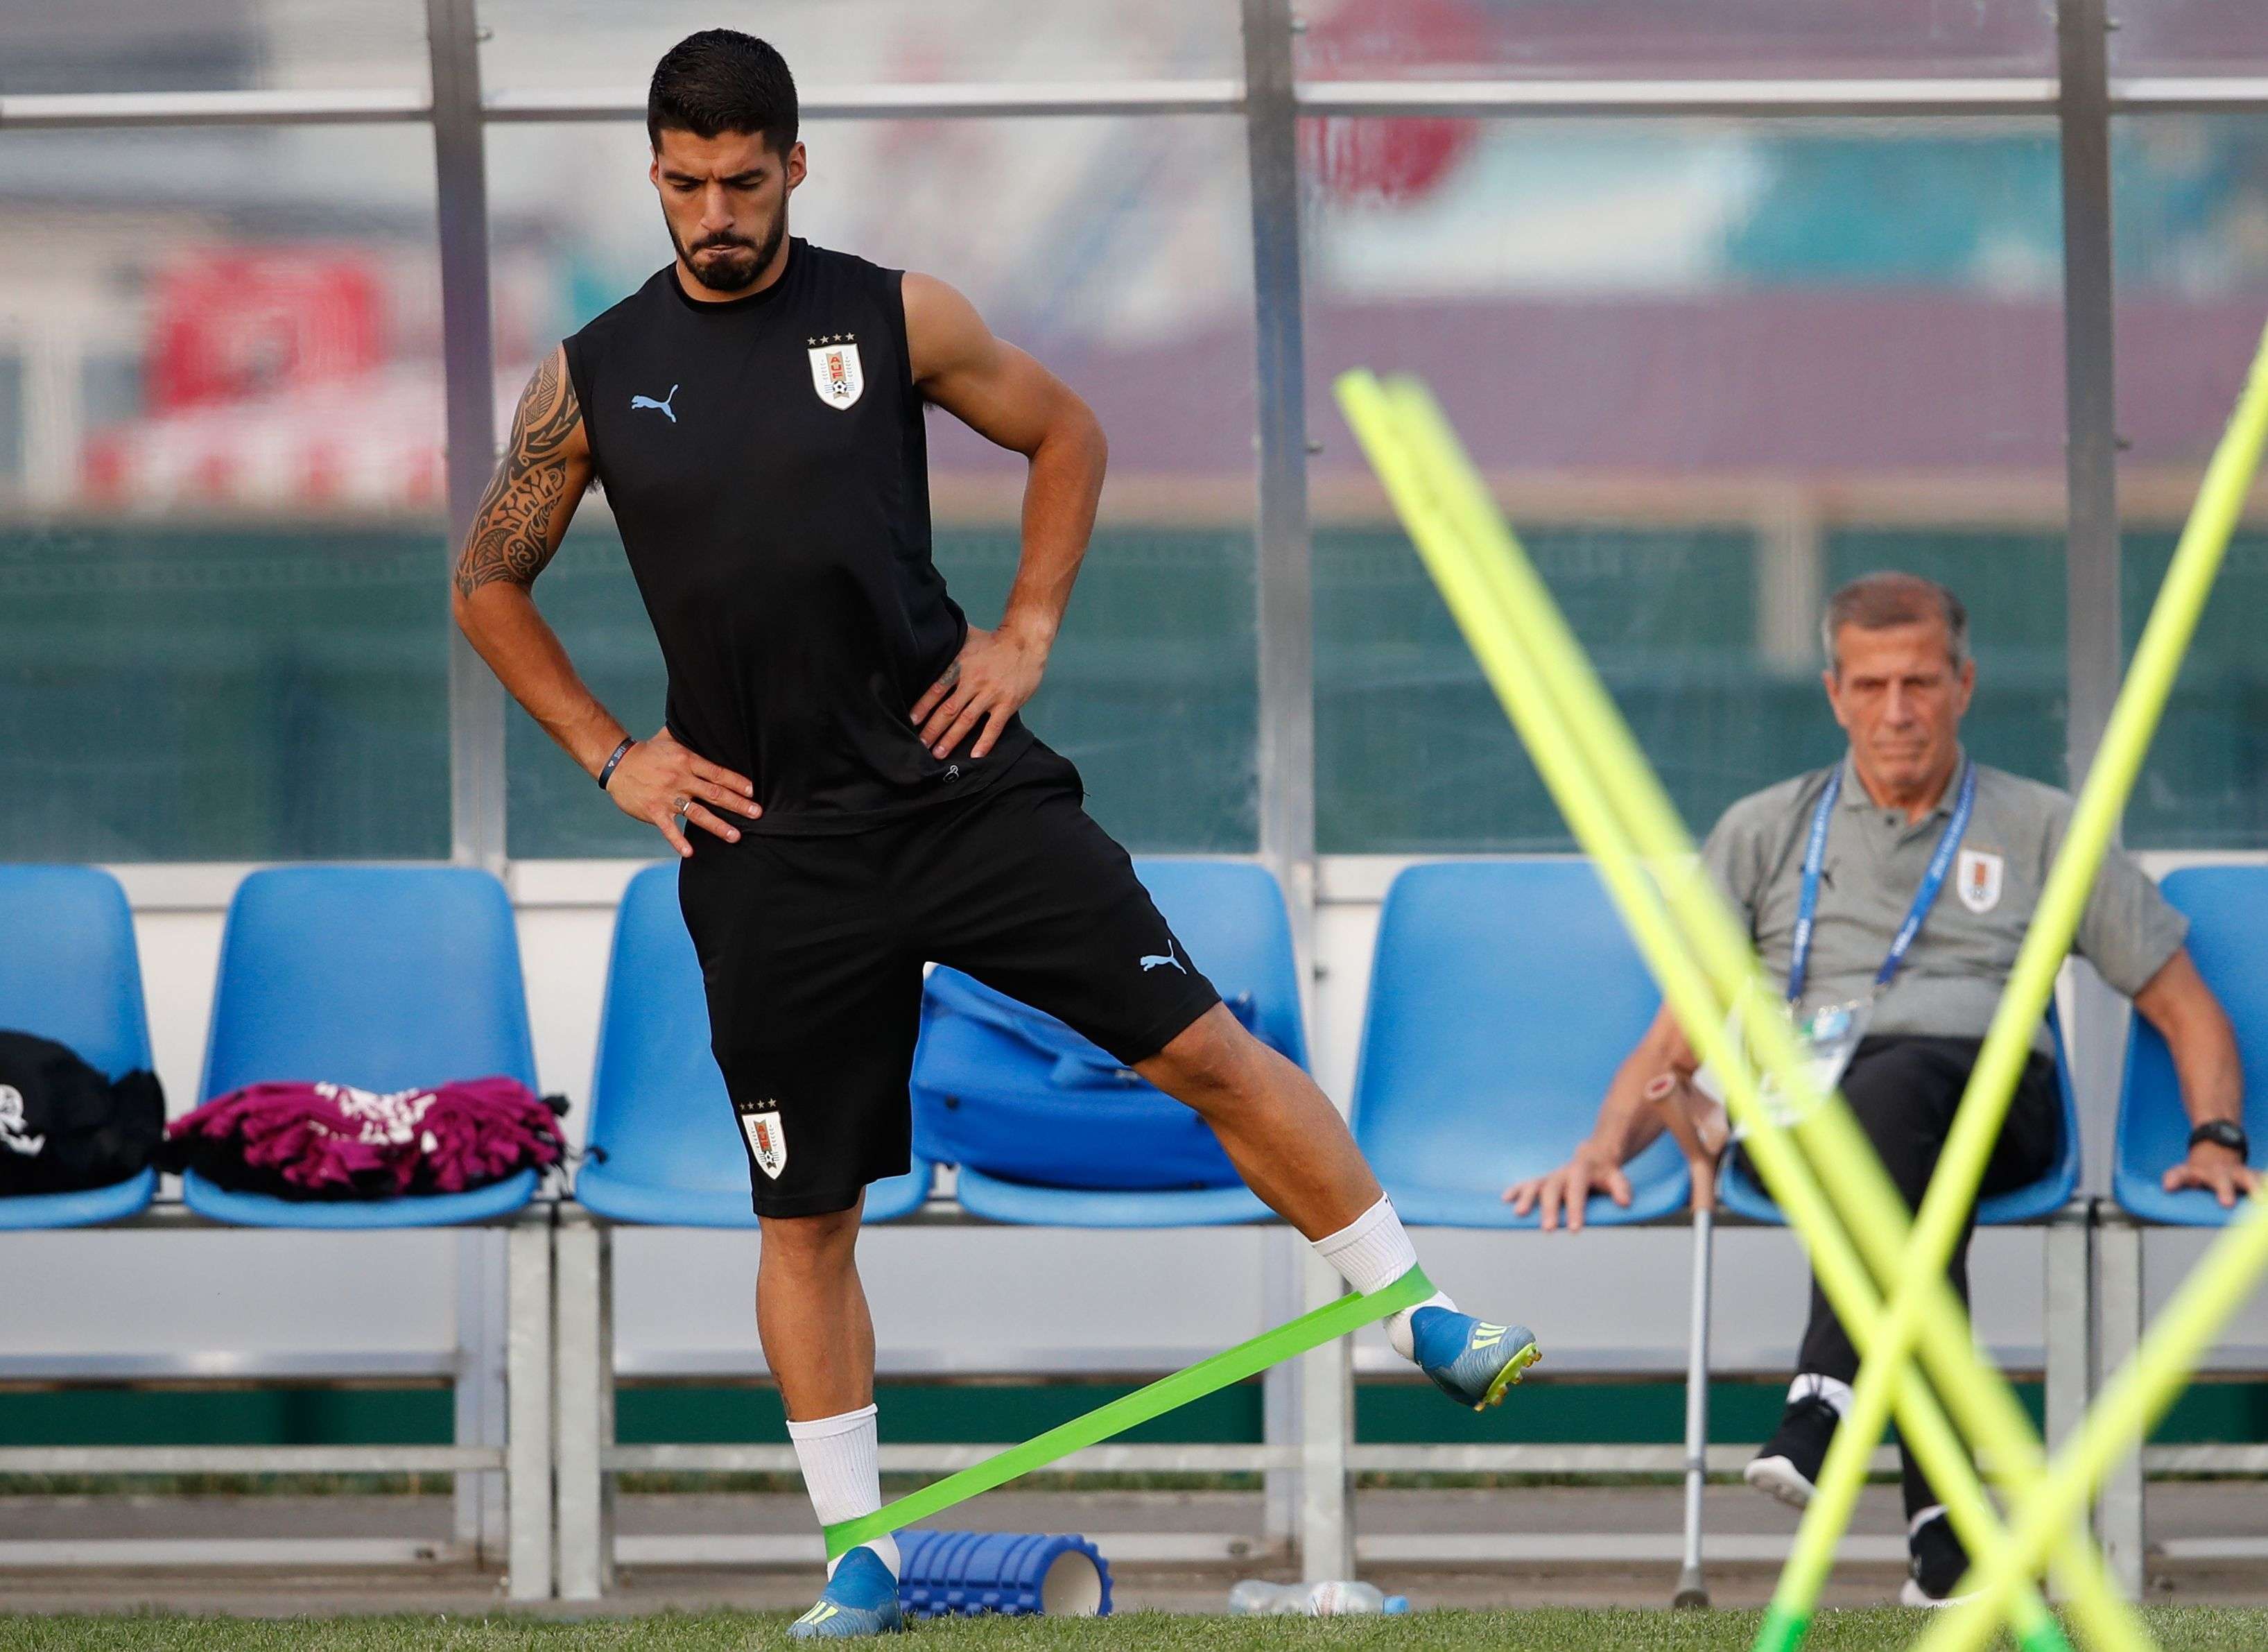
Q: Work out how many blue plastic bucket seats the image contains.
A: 7